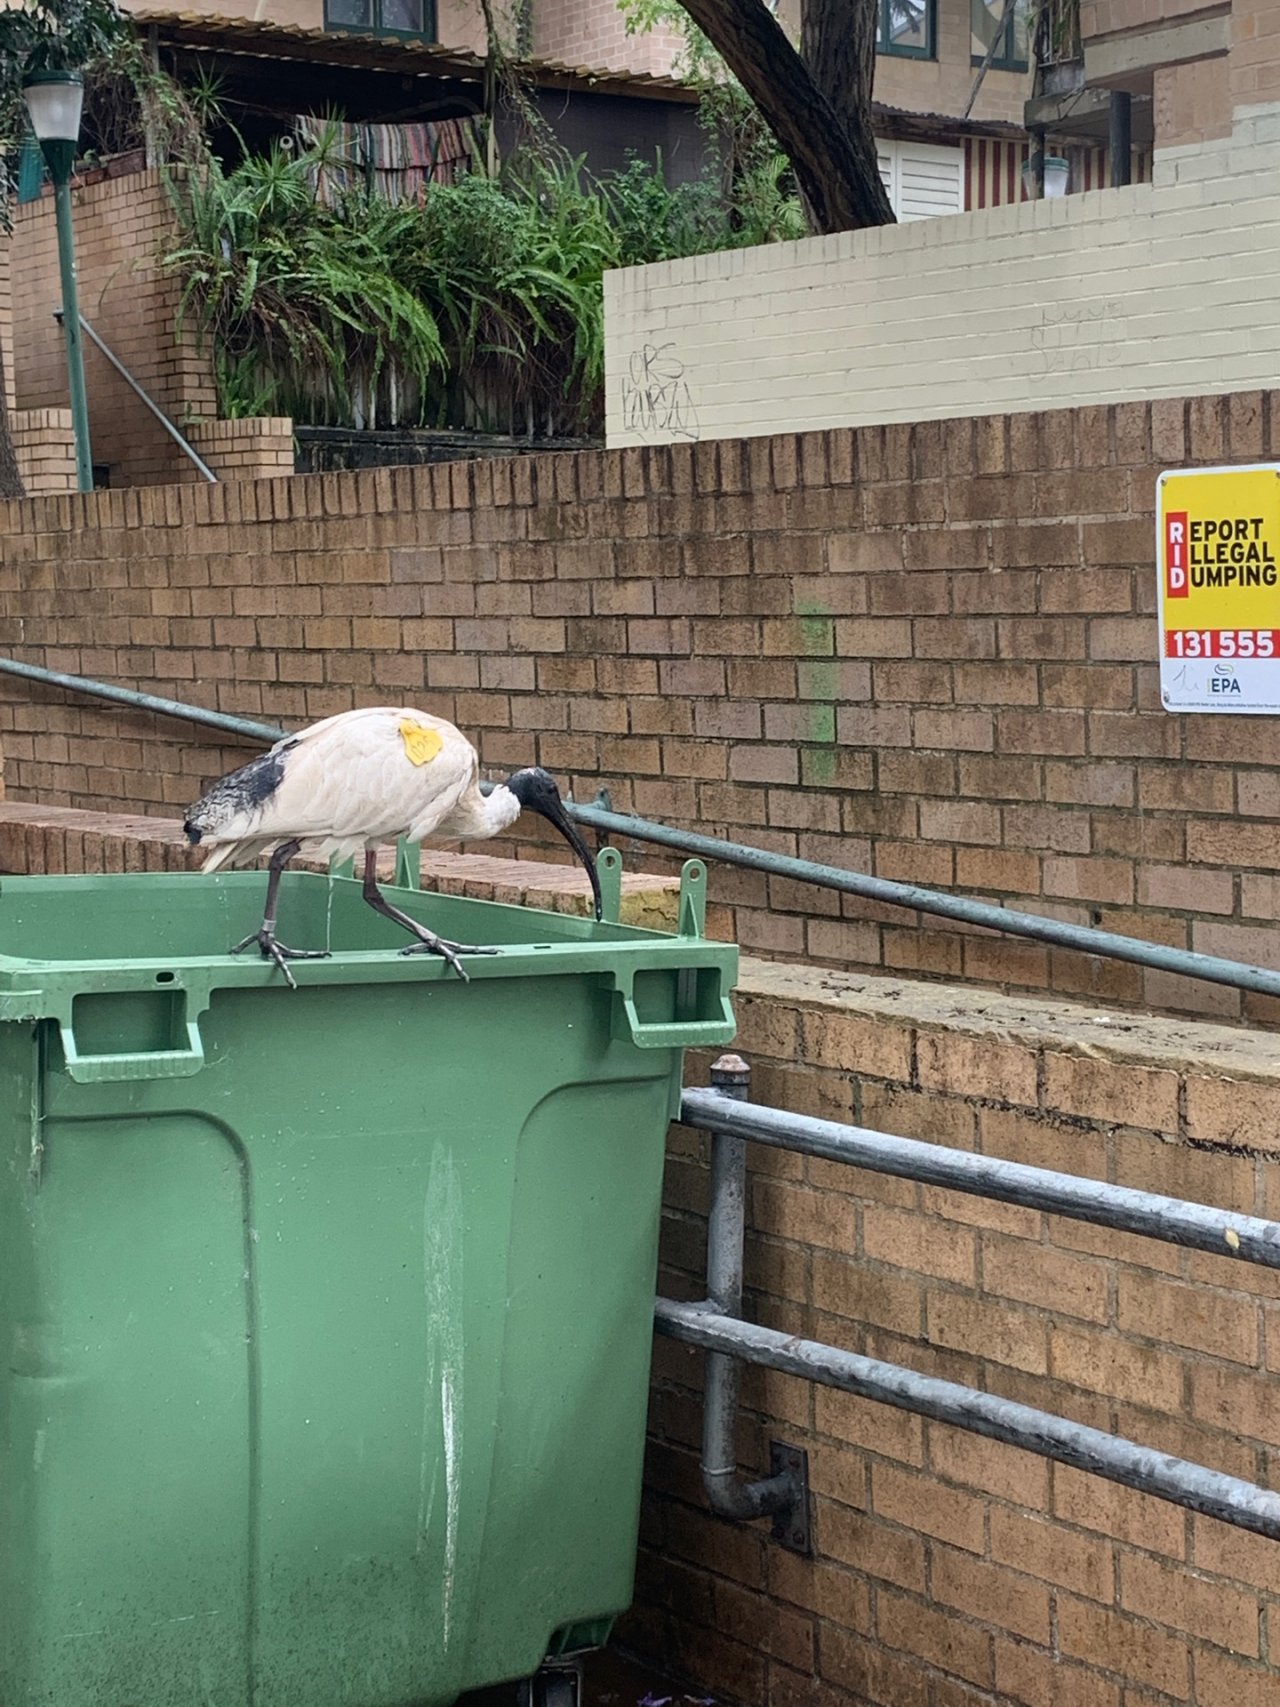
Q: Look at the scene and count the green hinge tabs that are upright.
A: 4